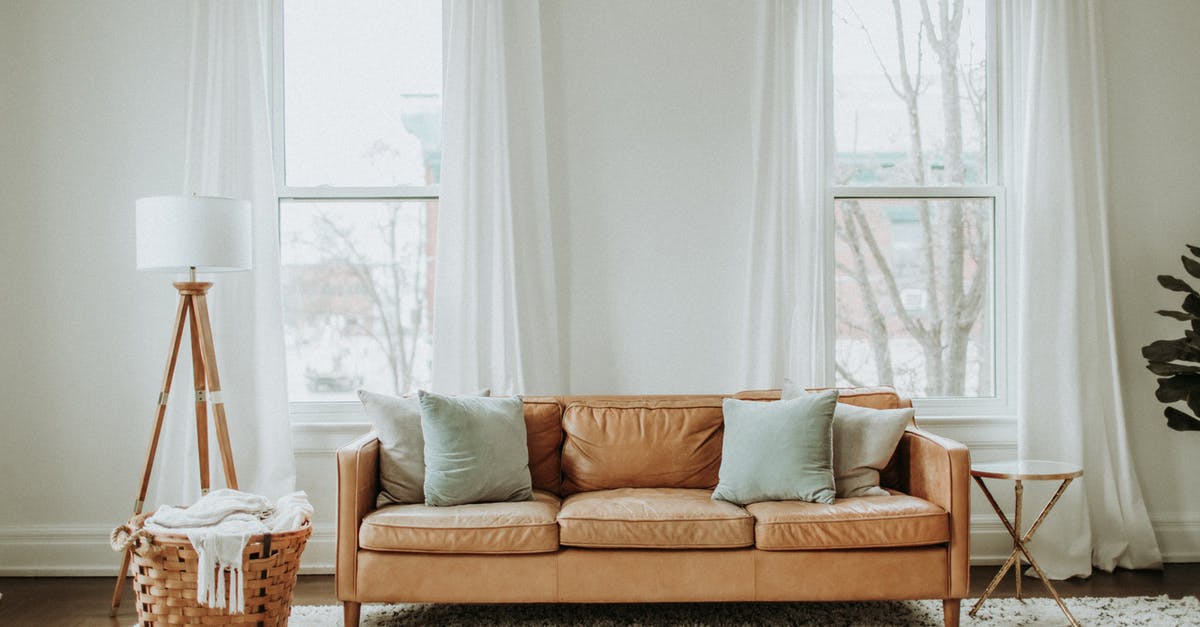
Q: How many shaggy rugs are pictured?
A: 1